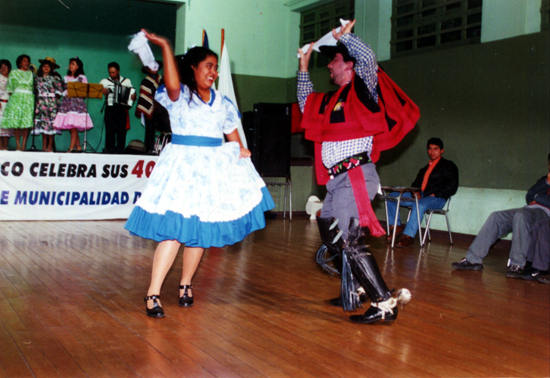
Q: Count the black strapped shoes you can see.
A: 2